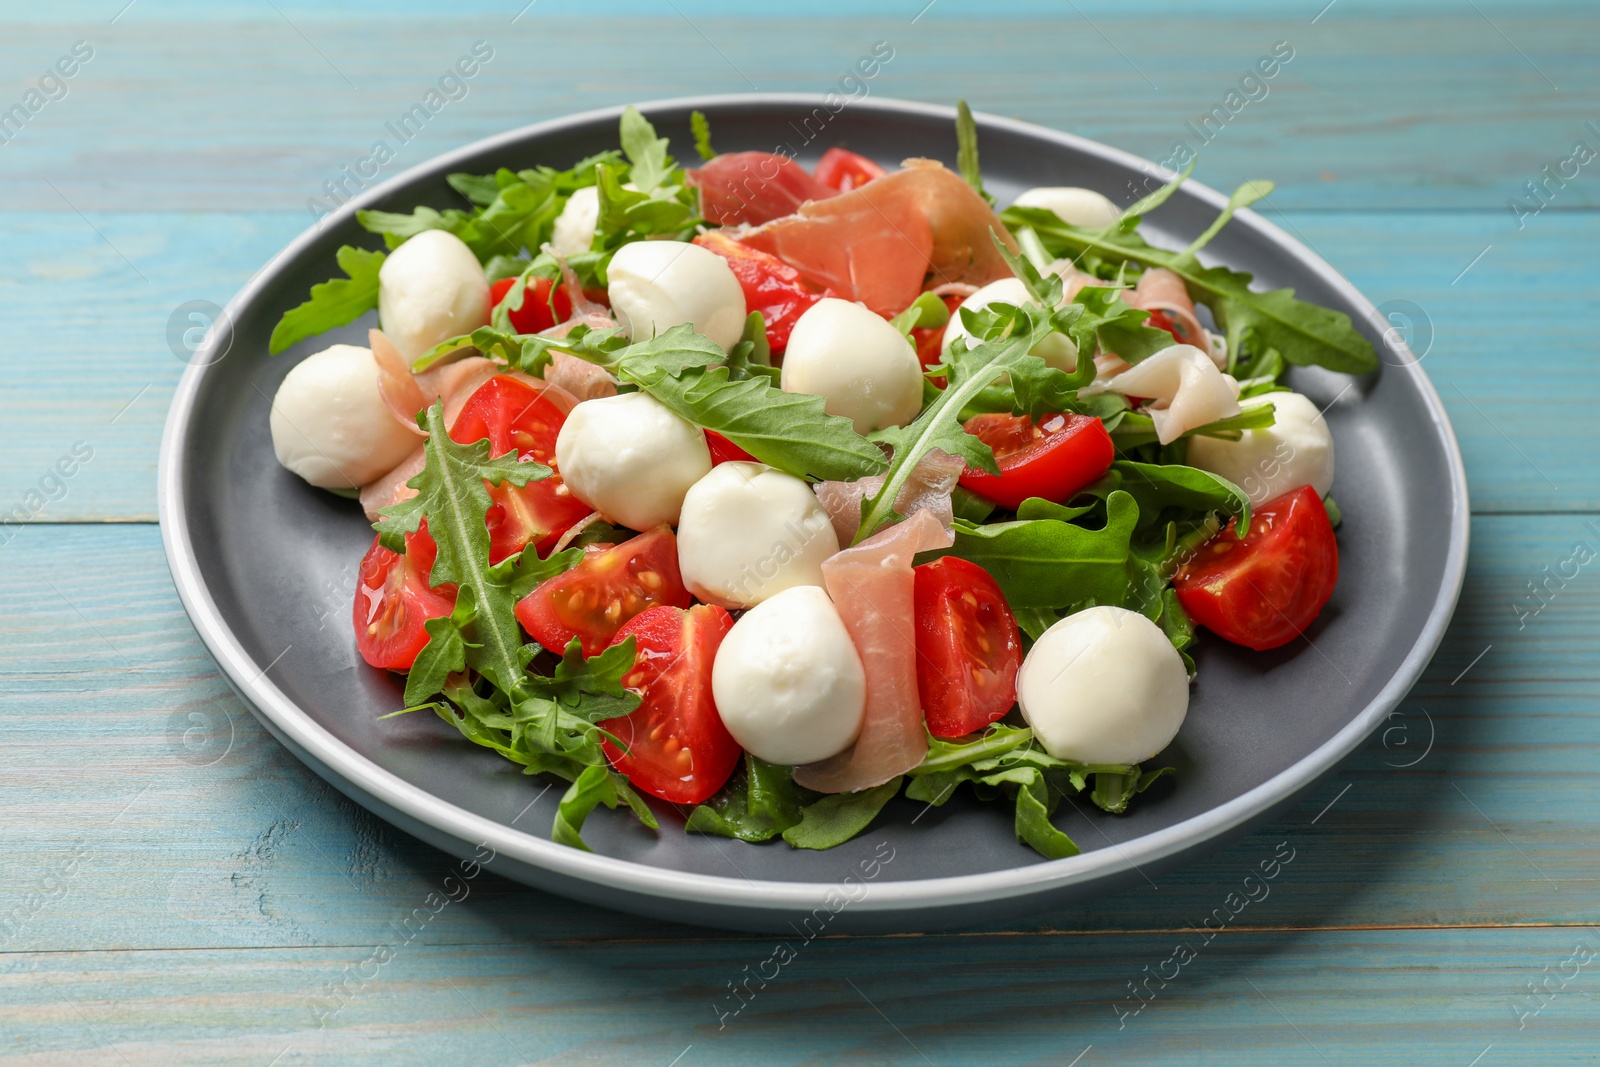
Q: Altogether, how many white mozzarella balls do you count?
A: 12